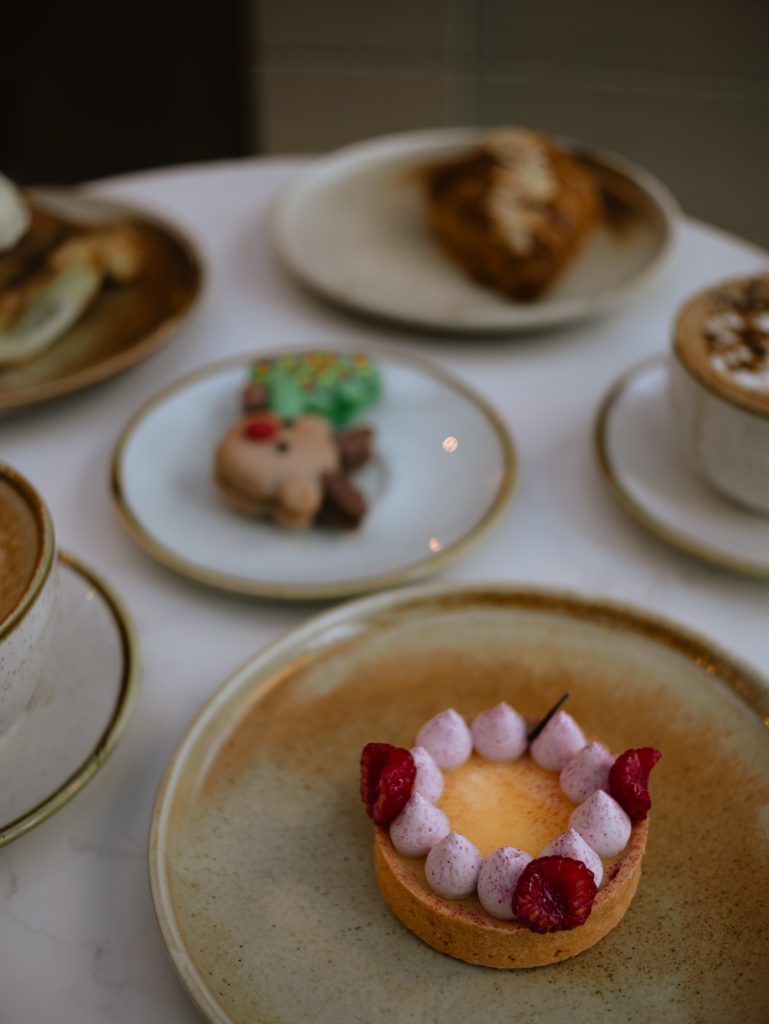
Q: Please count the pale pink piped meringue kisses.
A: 10